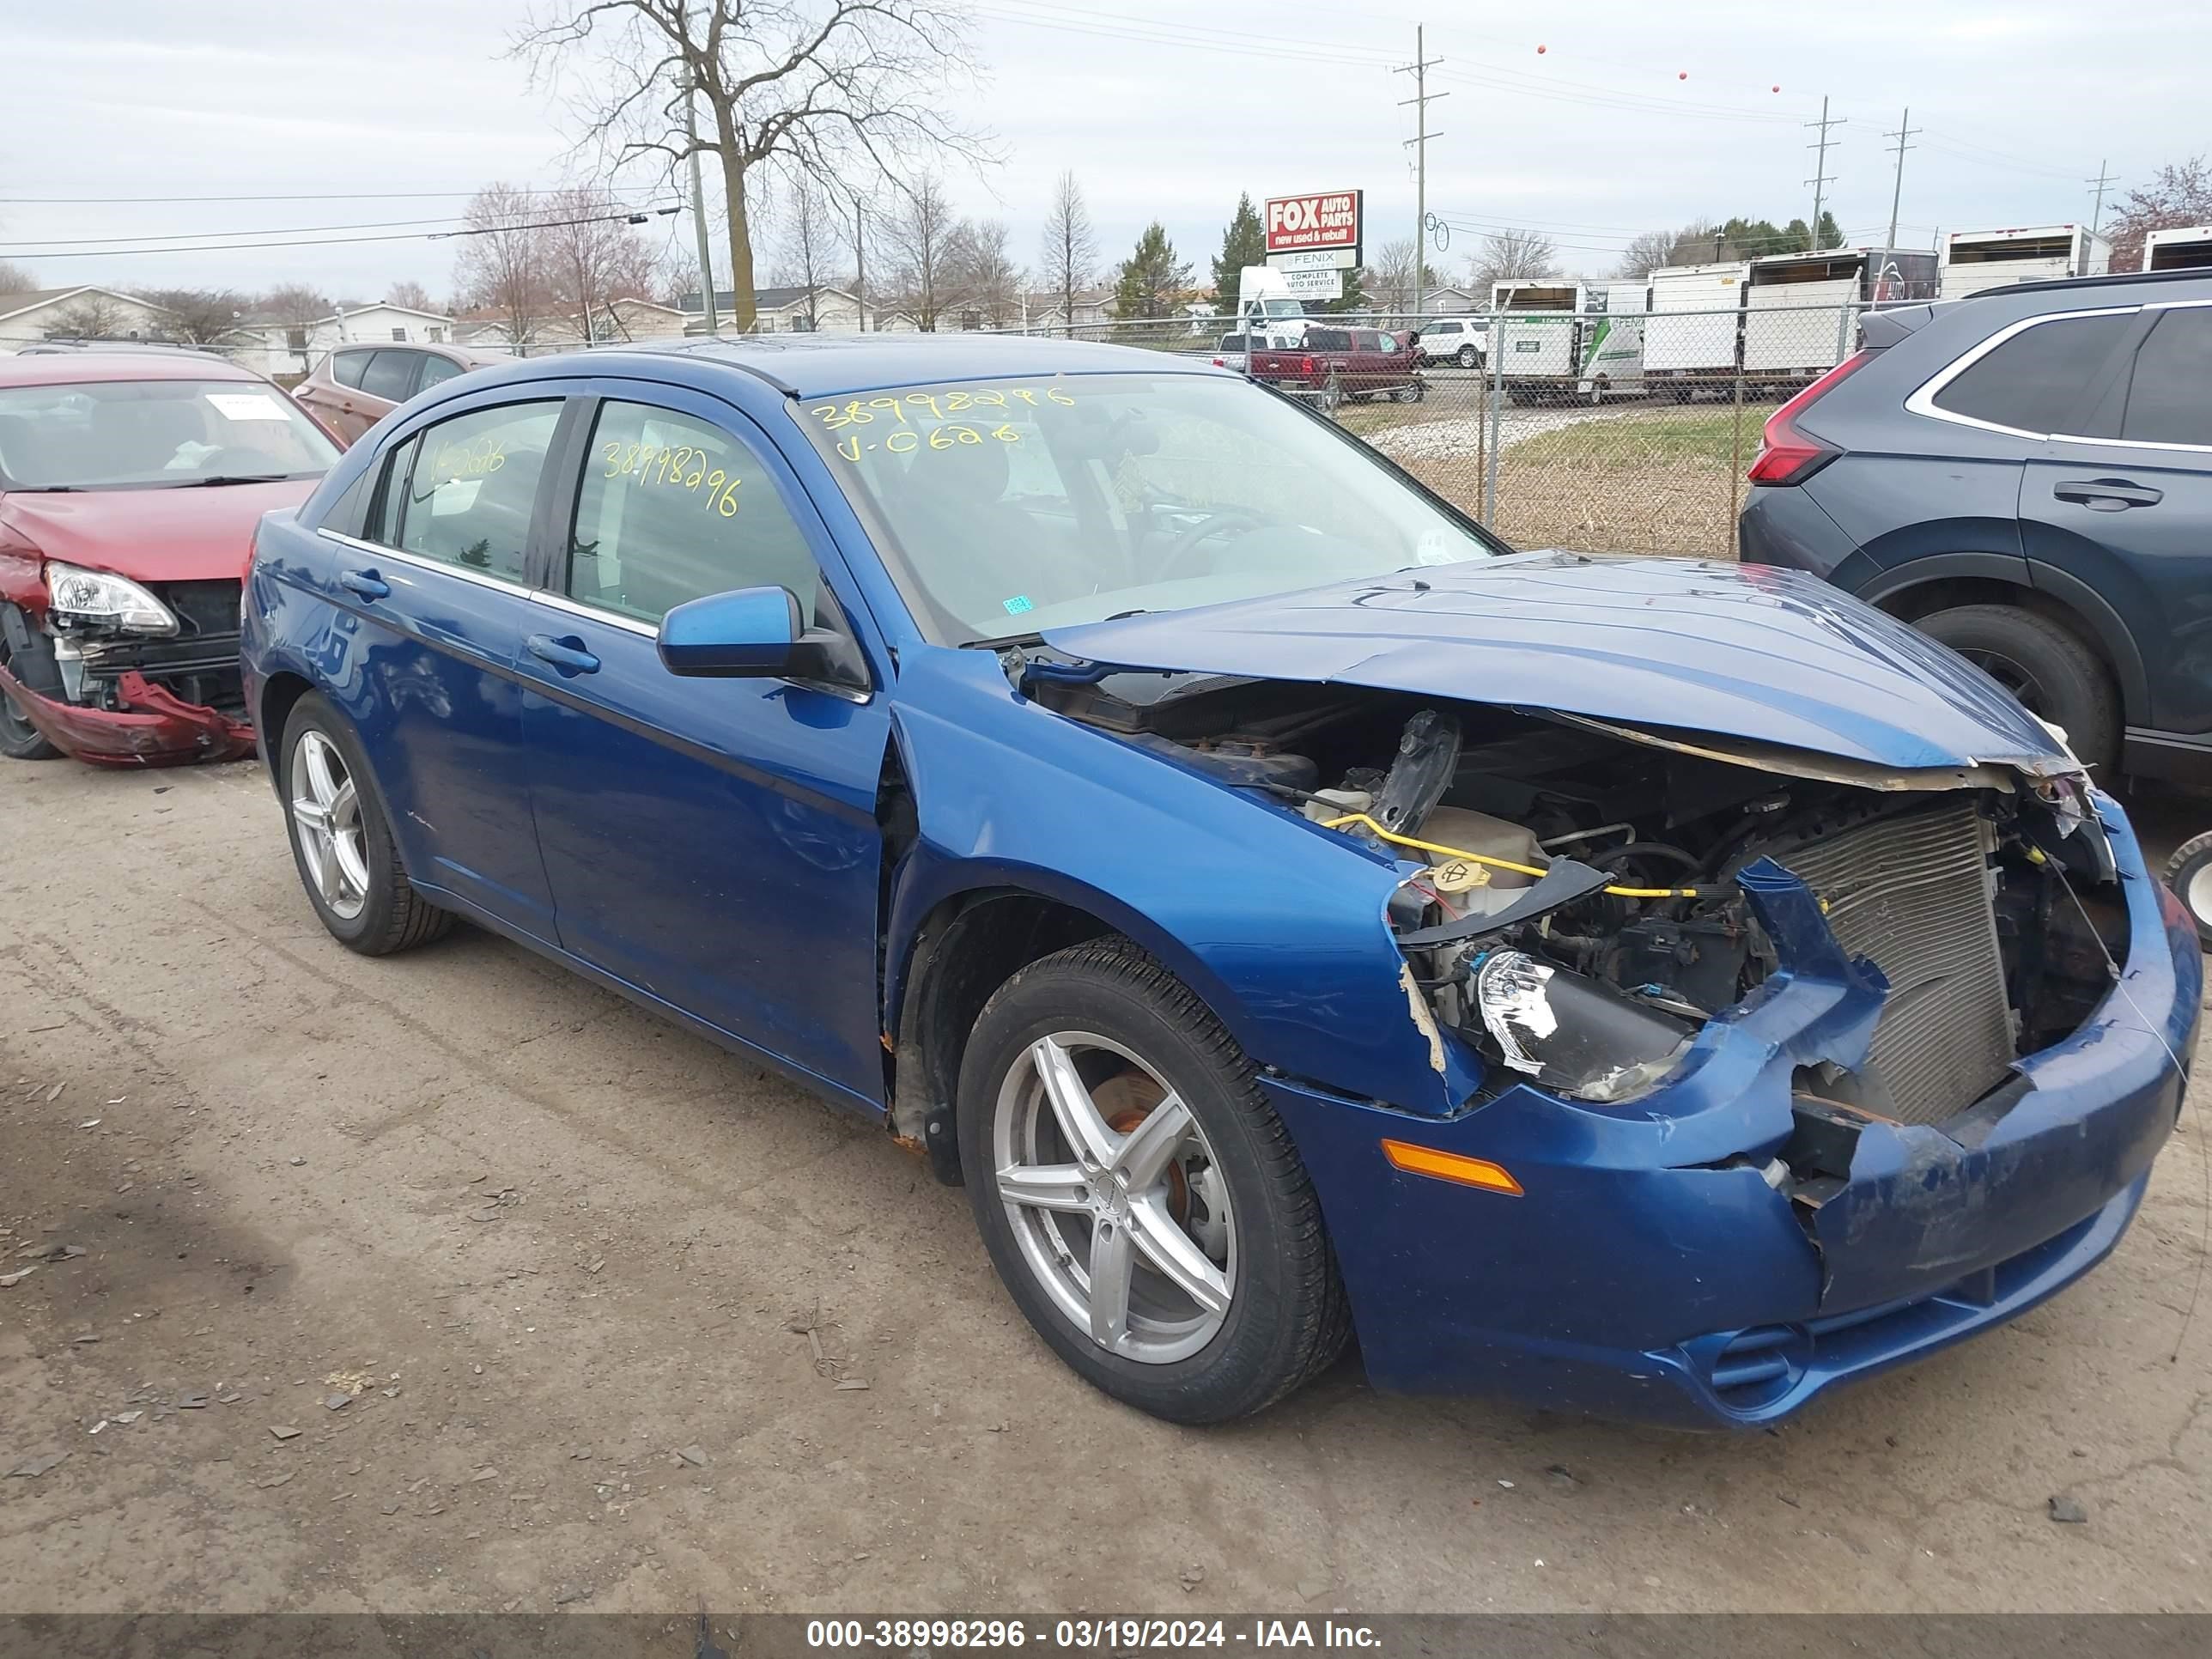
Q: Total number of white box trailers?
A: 5